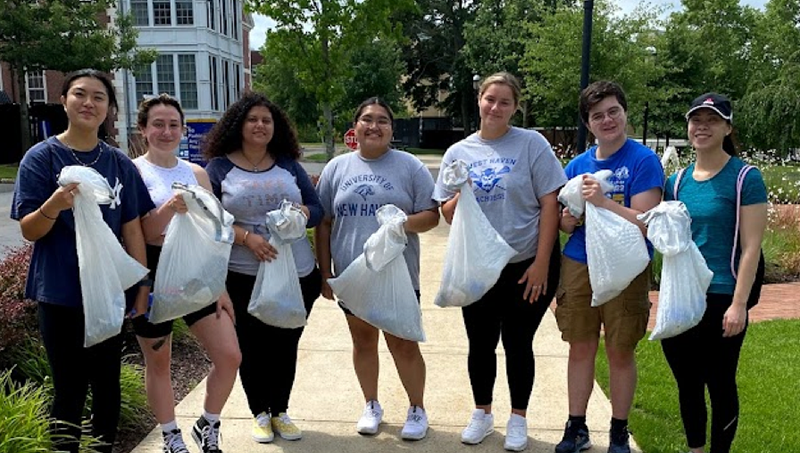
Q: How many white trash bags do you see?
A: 7